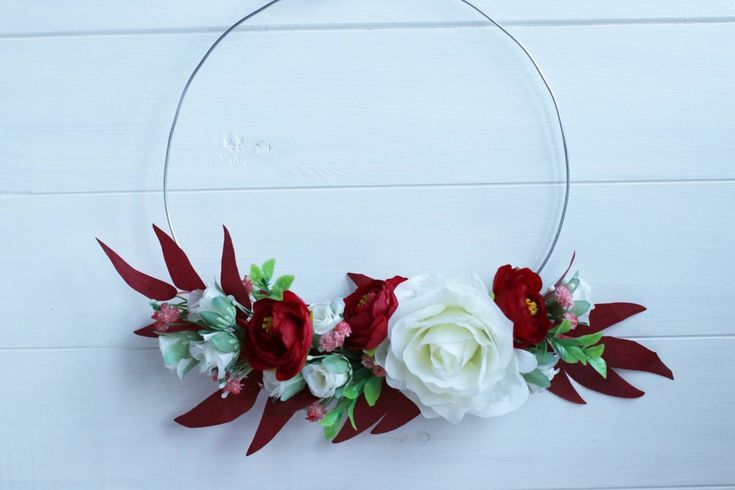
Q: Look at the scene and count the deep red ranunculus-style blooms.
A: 3